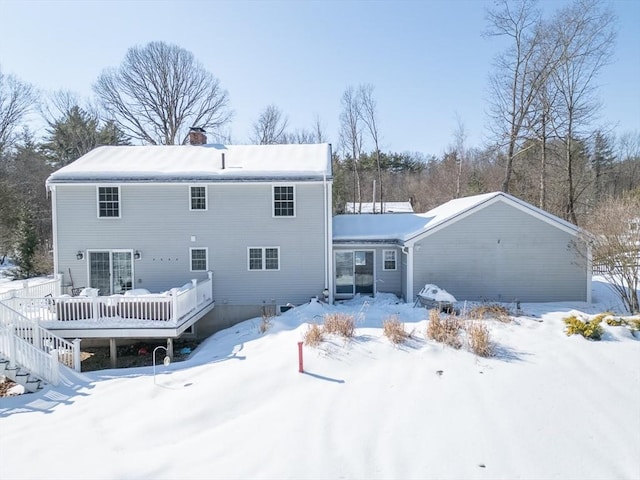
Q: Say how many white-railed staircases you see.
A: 1